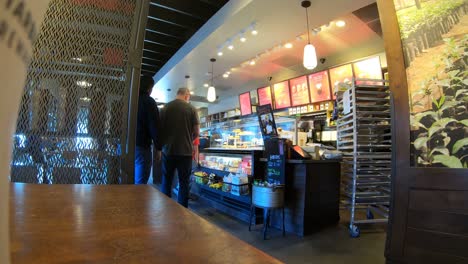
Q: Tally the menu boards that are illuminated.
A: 7